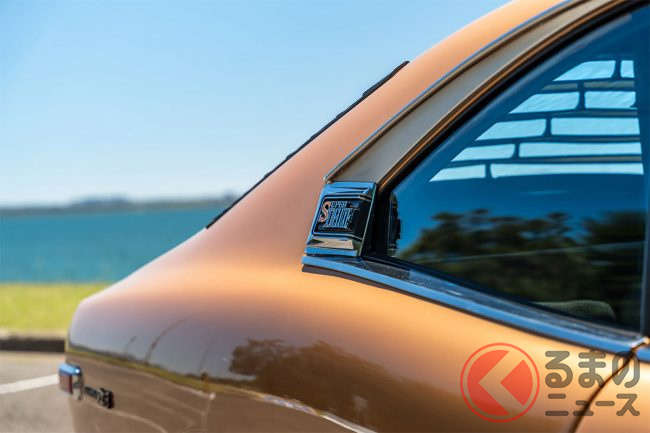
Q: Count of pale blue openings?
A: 10